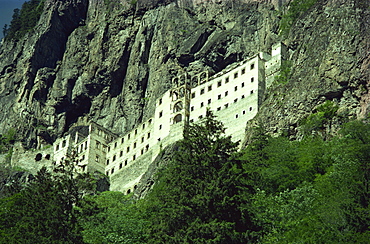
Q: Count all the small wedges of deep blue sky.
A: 1